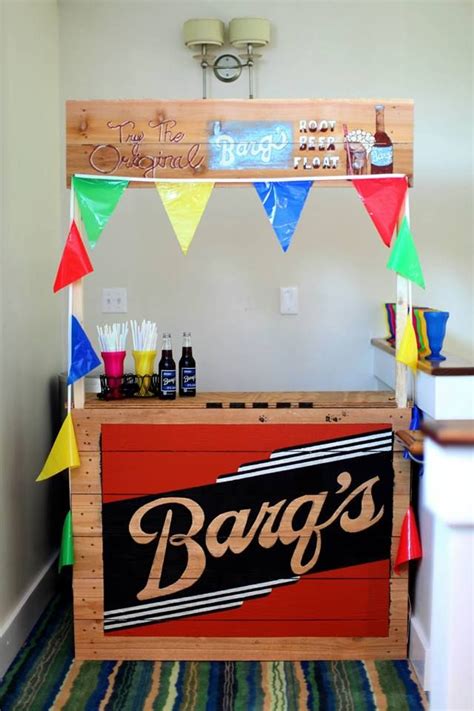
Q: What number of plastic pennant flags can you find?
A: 12